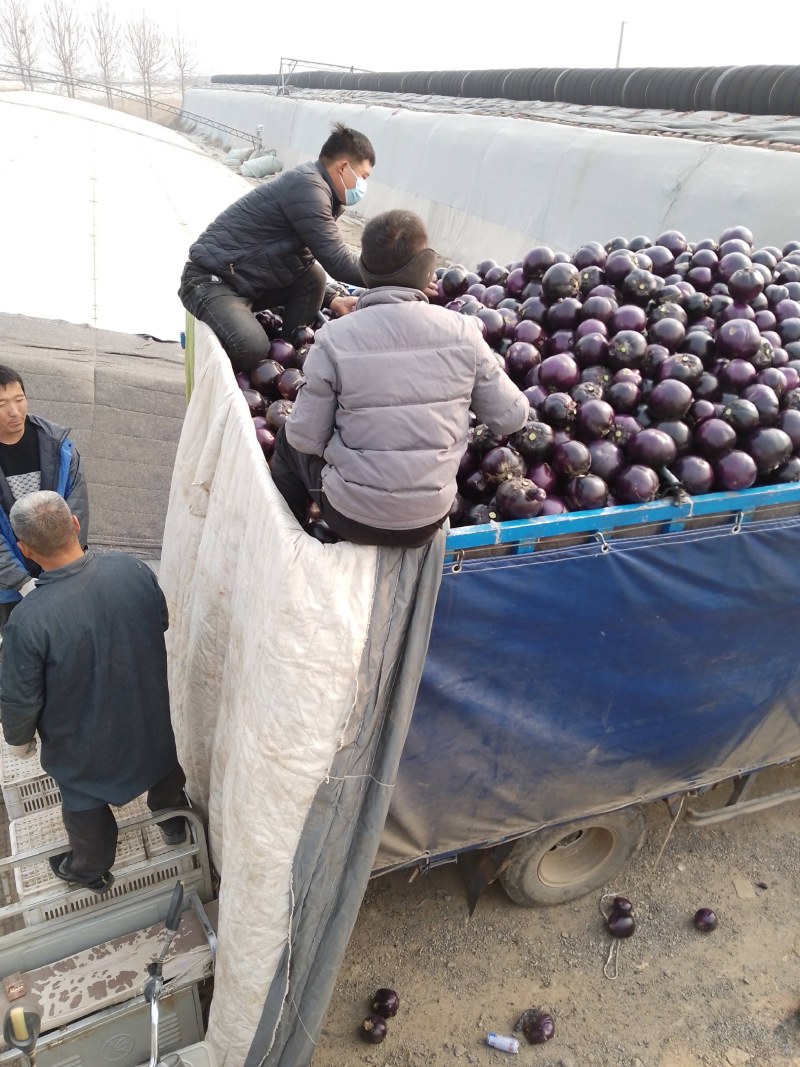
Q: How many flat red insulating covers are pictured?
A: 0